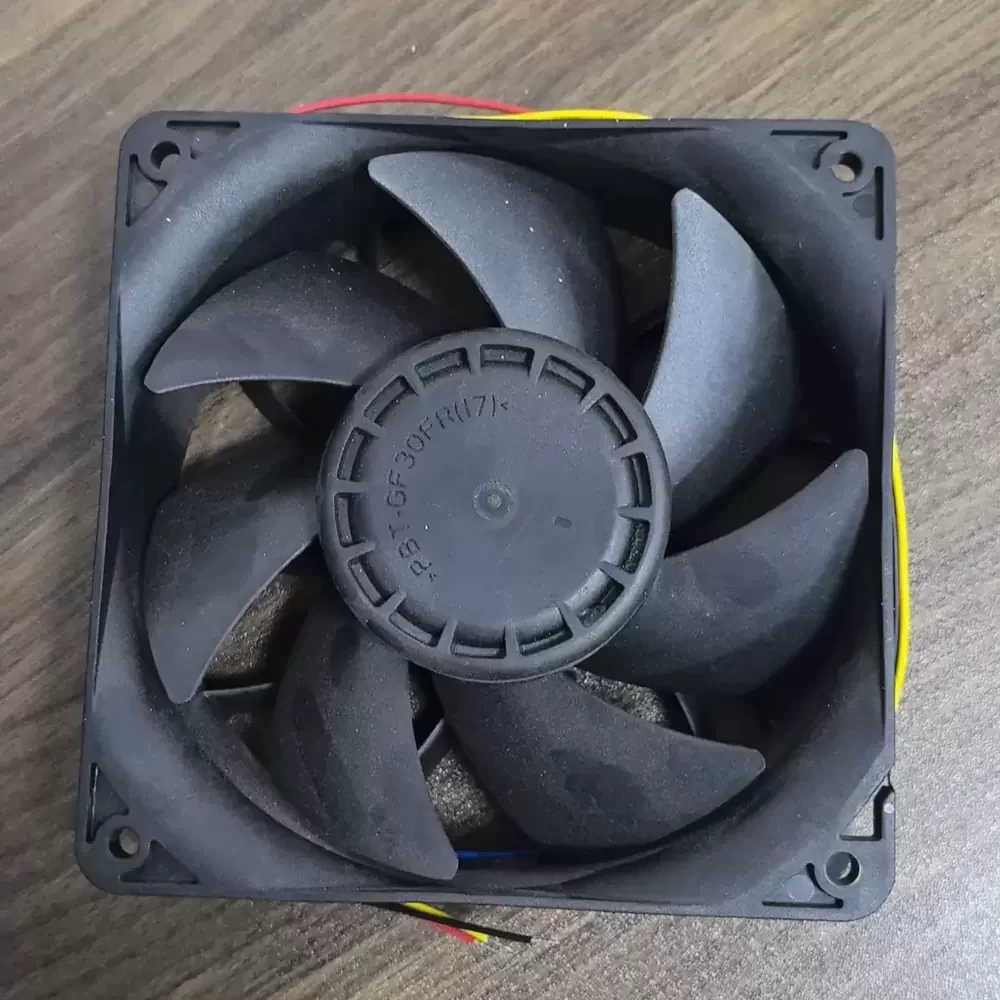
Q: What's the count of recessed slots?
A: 14